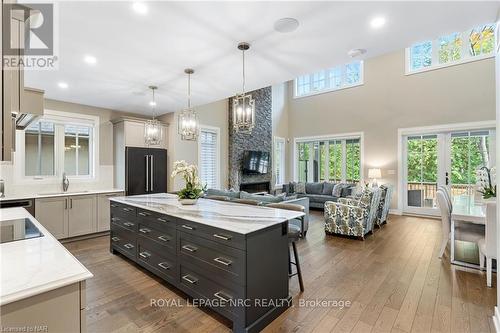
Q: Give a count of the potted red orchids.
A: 0